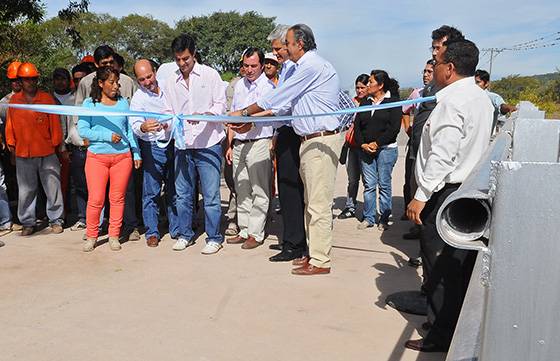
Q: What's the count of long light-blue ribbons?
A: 1